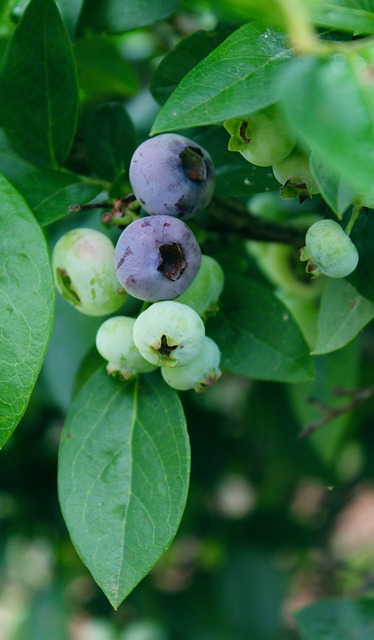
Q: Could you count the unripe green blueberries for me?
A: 8